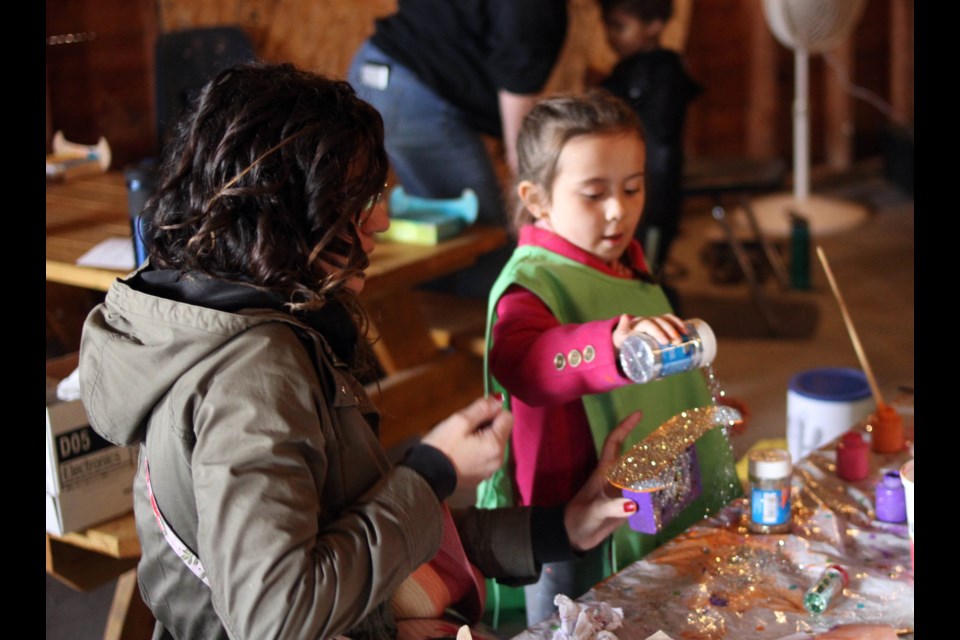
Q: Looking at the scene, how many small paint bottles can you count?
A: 3